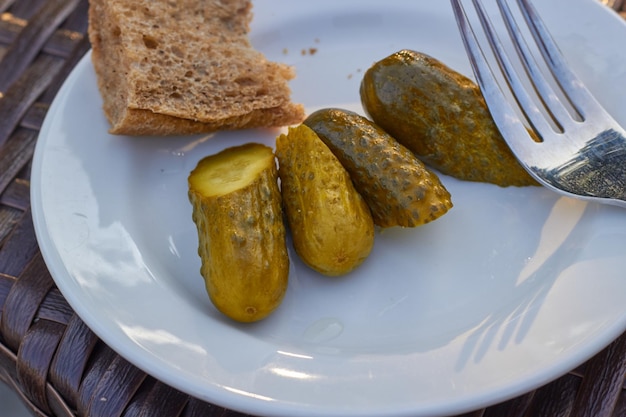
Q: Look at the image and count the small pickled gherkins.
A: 4